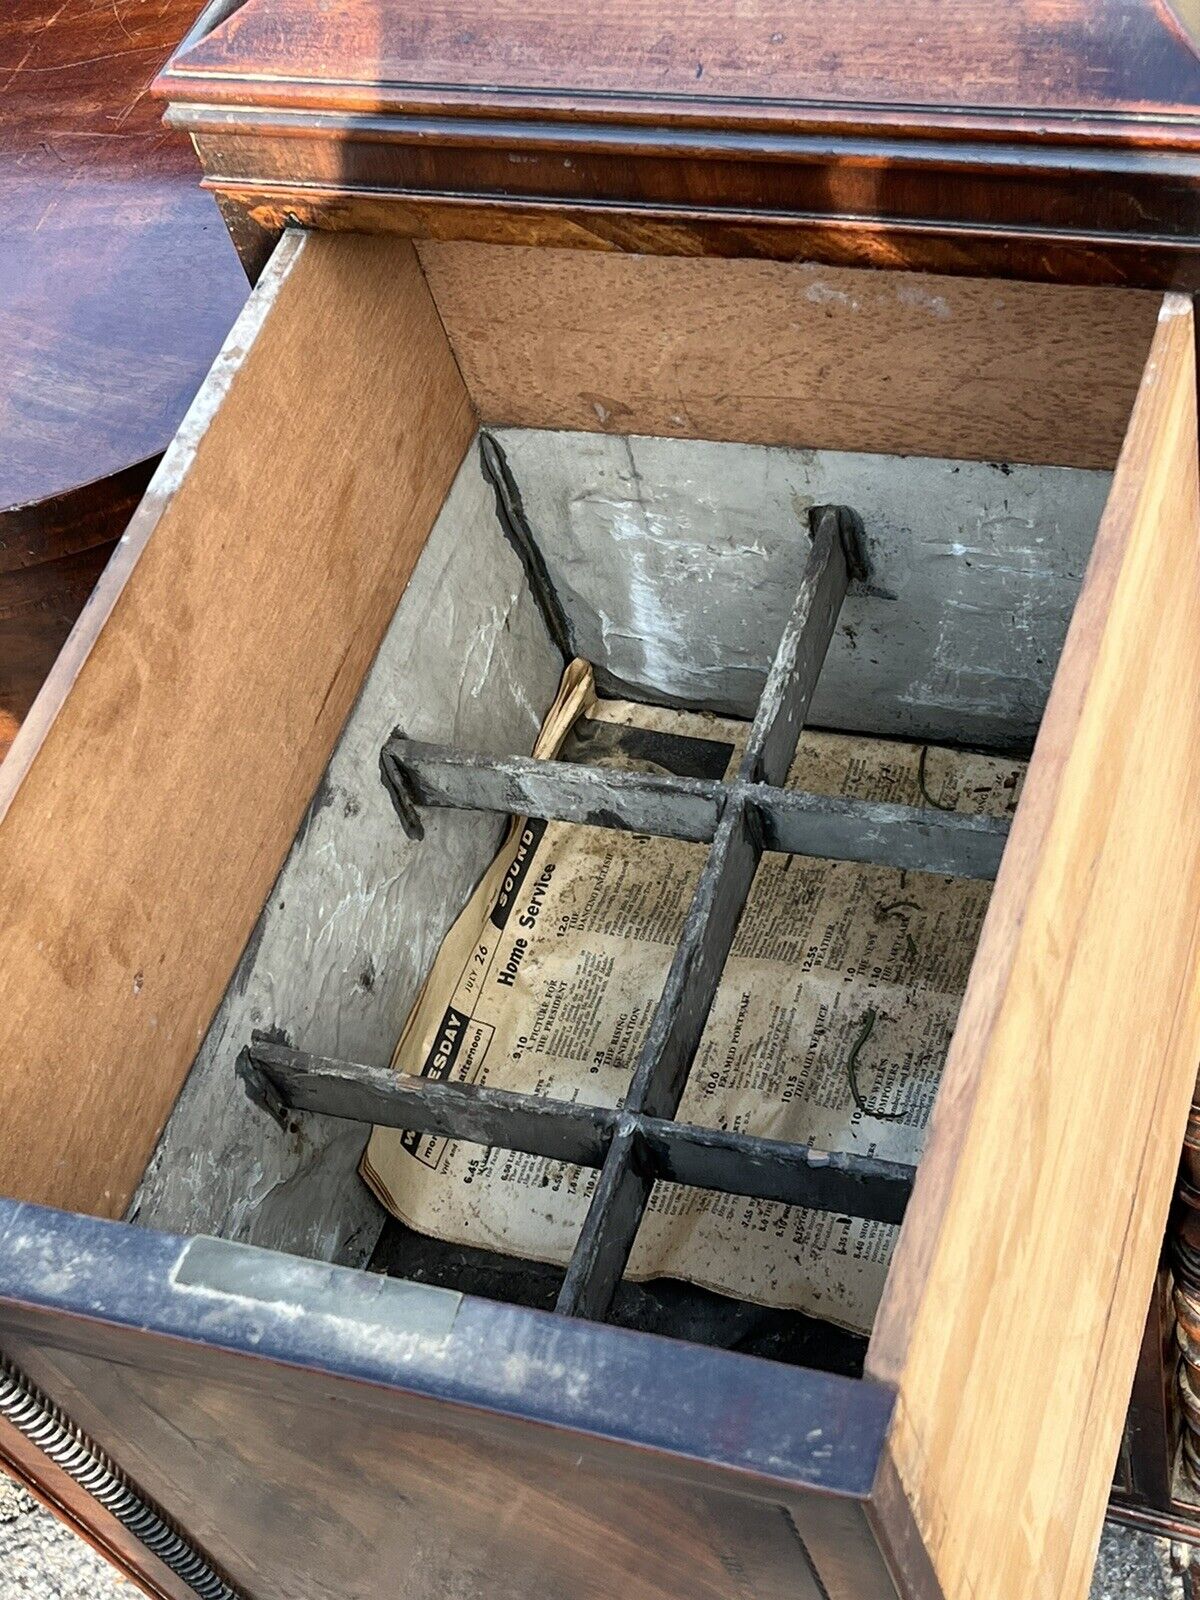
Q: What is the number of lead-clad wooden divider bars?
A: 3